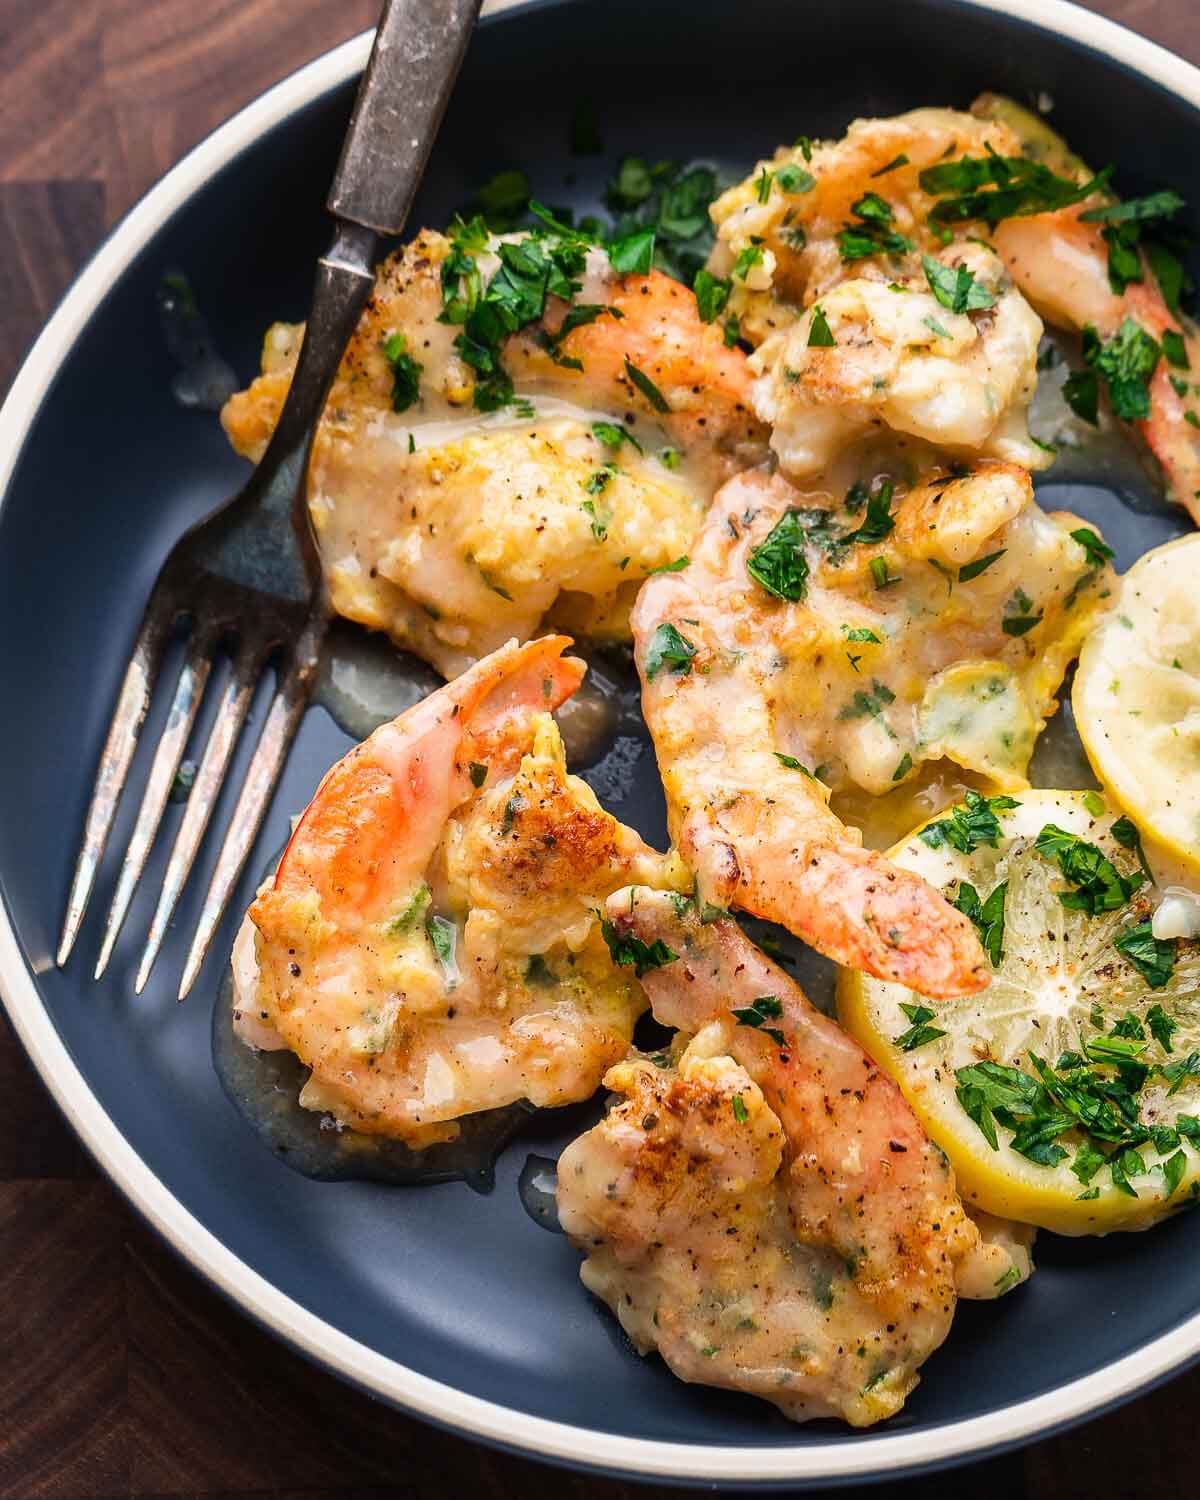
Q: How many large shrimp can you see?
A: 5